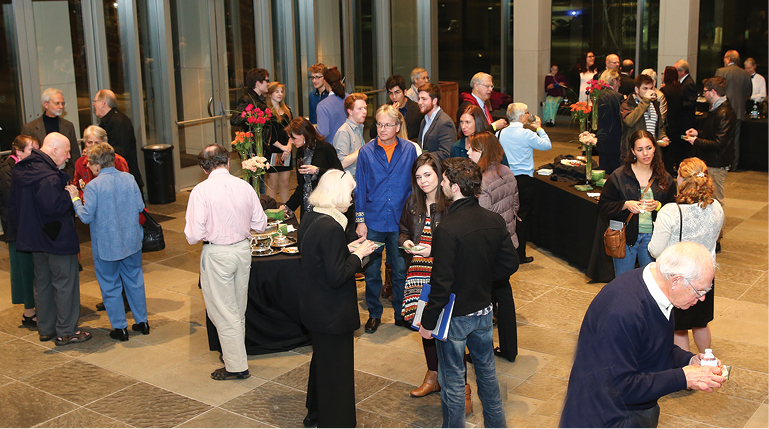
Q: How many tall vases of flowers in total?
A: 6